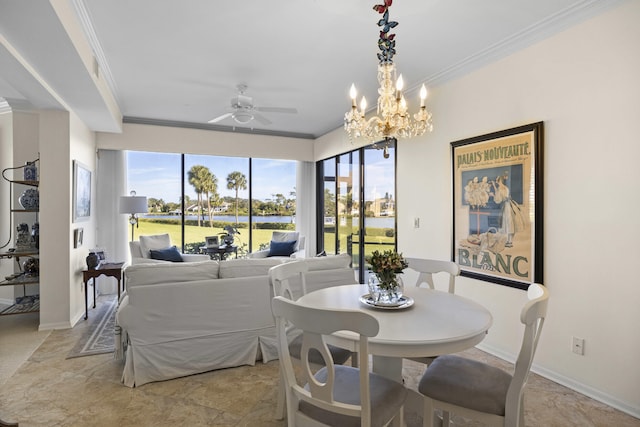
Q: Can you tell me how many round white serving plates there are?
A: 1